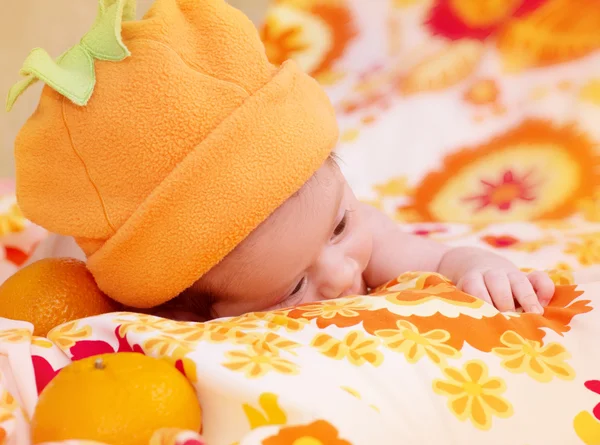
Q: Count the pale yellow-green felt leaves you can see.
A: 2